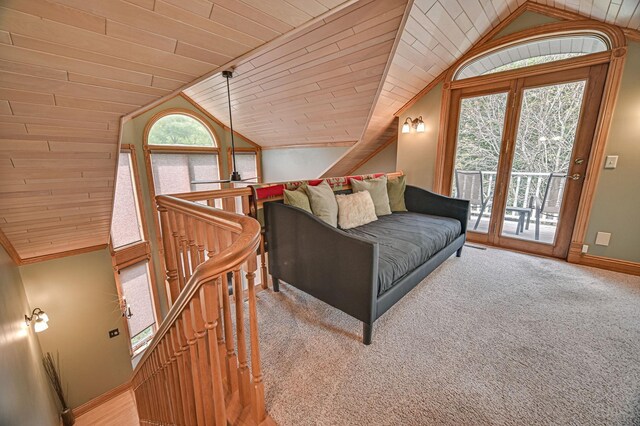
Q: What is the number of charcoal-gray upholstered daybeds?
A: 1